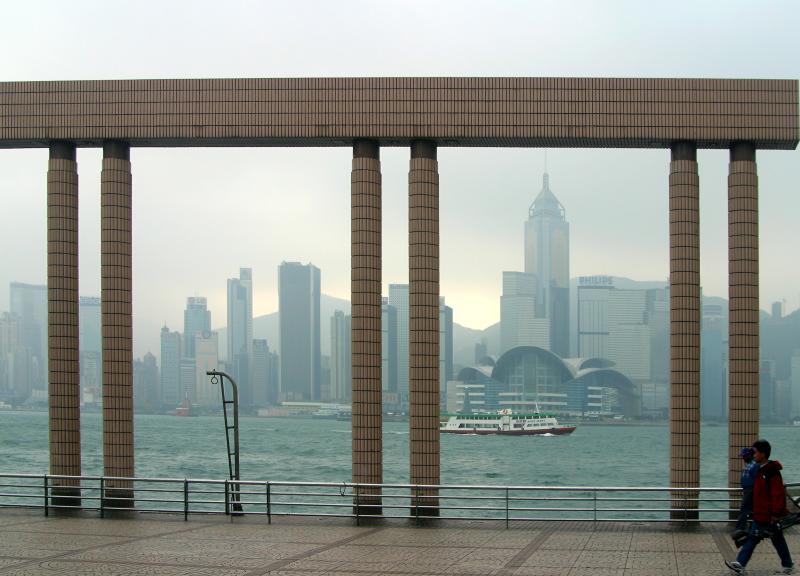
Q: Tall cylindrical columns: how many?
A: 6